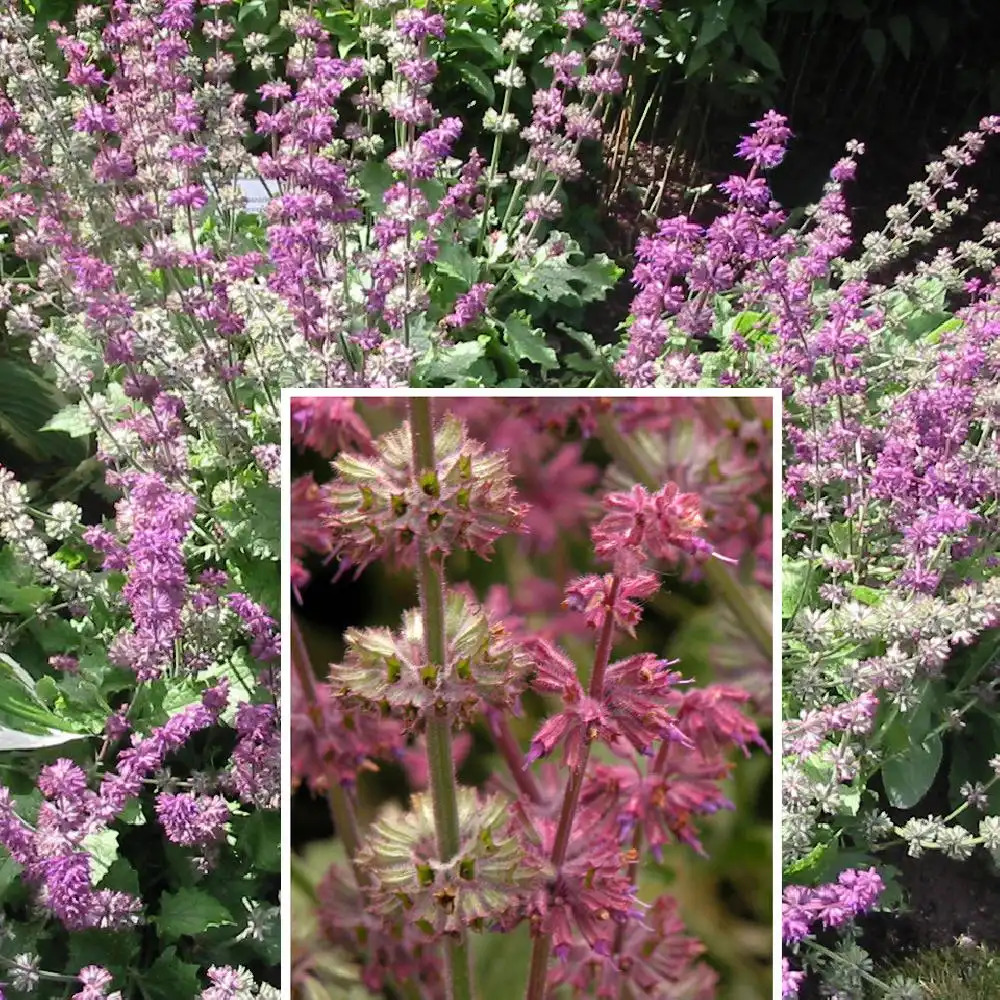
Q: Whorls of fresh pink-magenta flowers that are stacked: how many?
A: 4